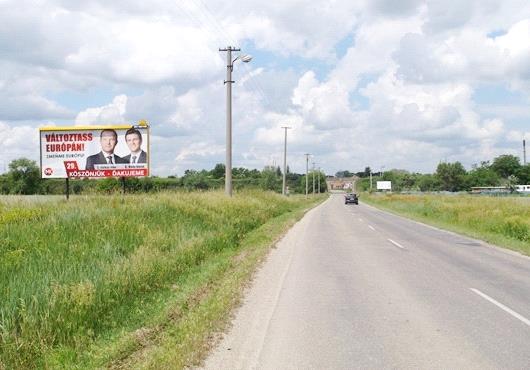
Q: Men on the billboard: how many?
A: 2